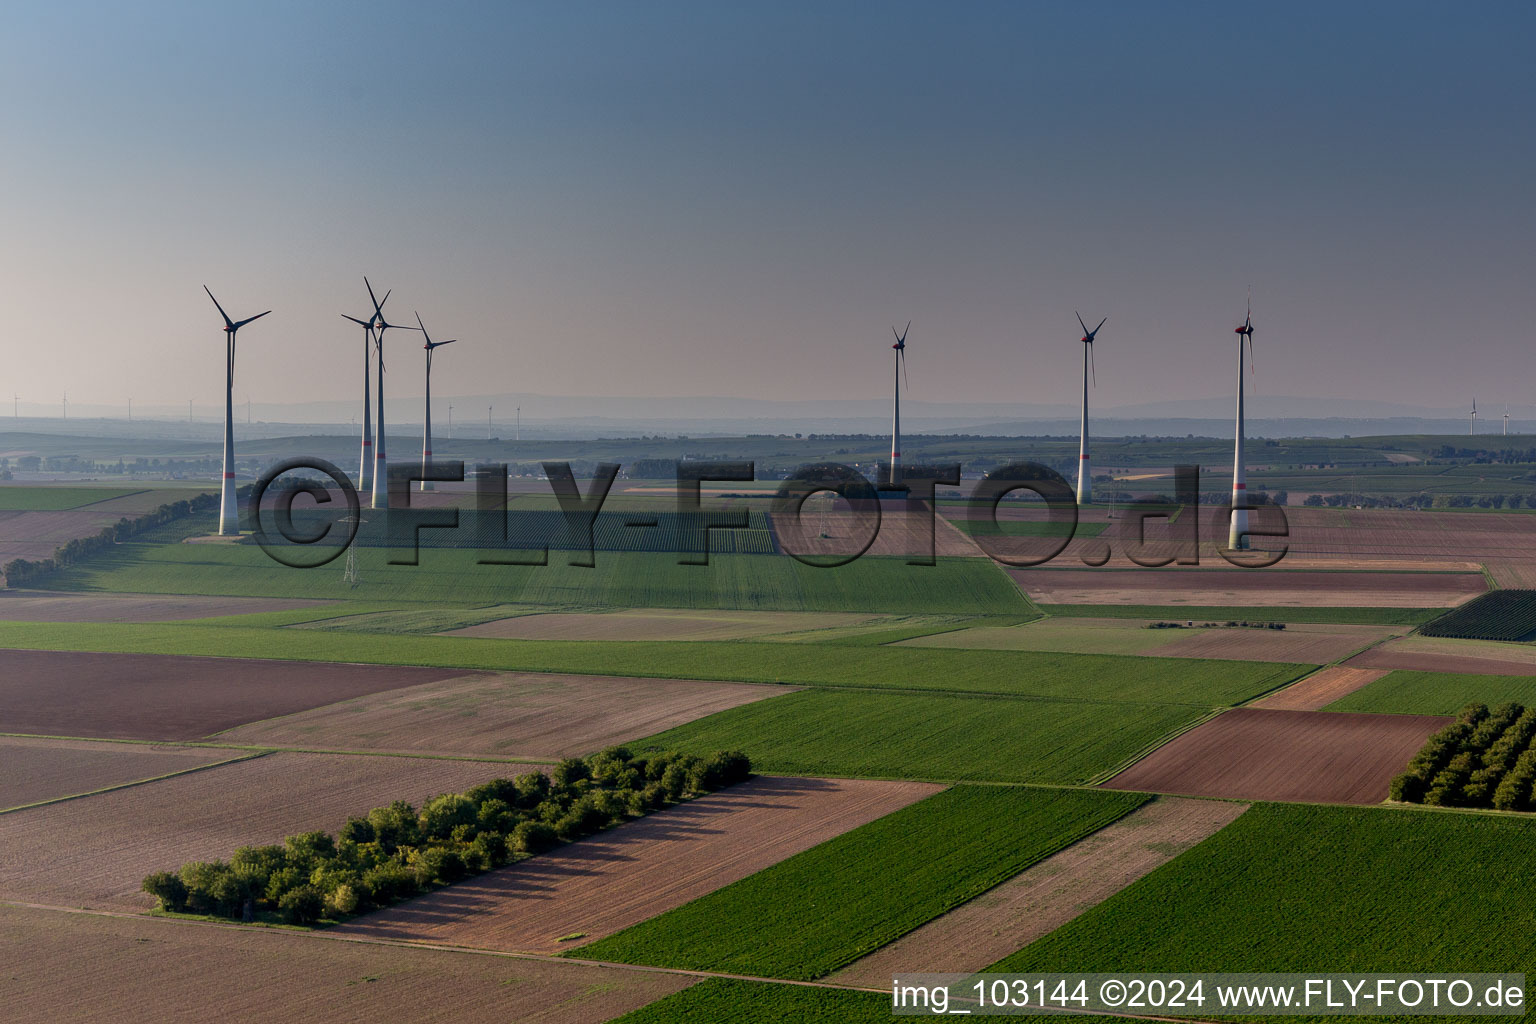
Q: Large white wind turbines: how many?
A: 7